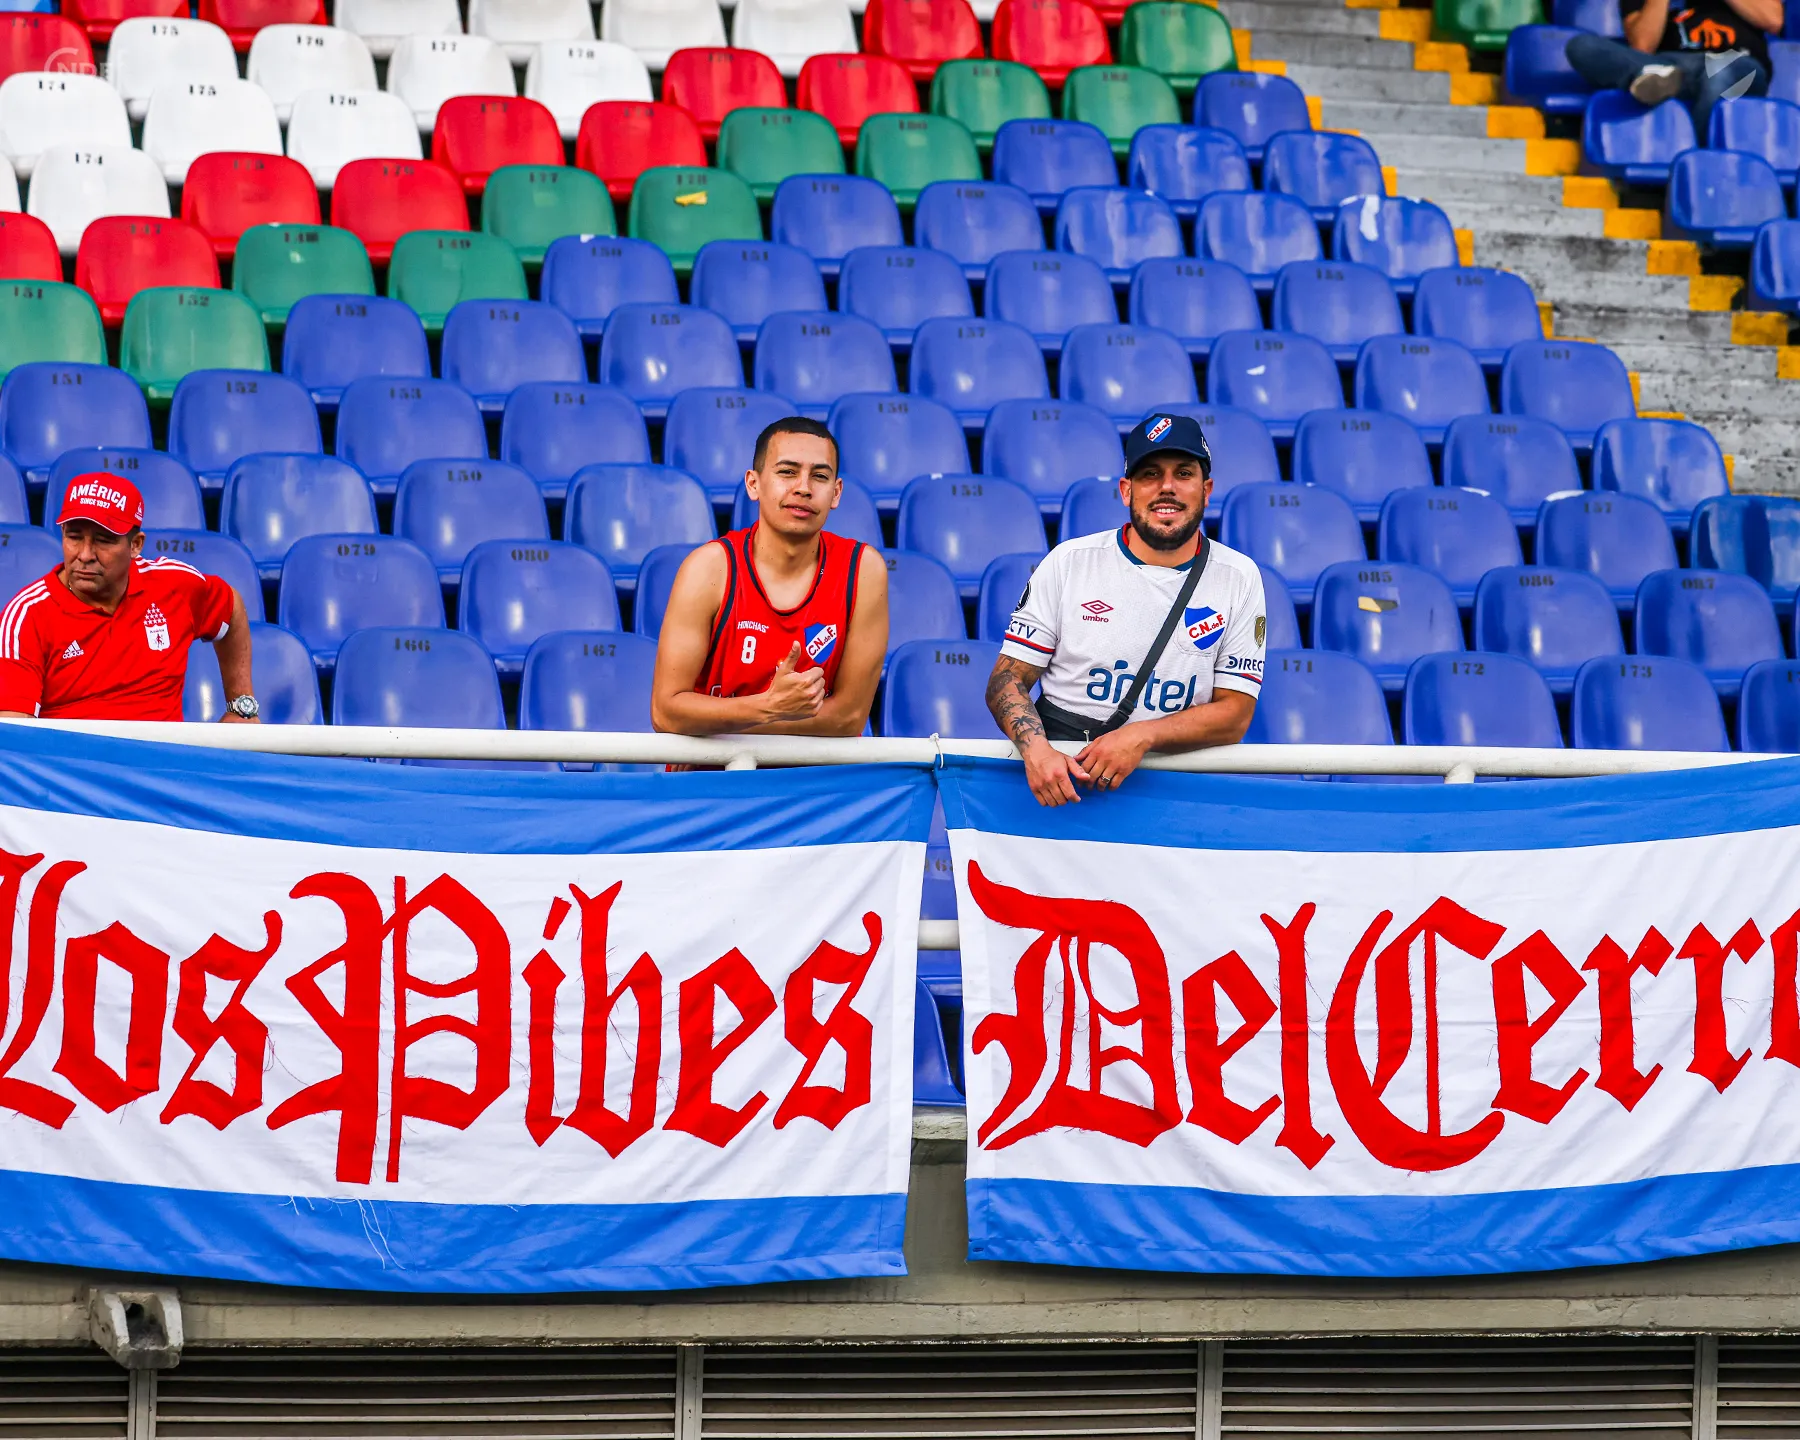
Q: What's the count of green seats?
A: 12